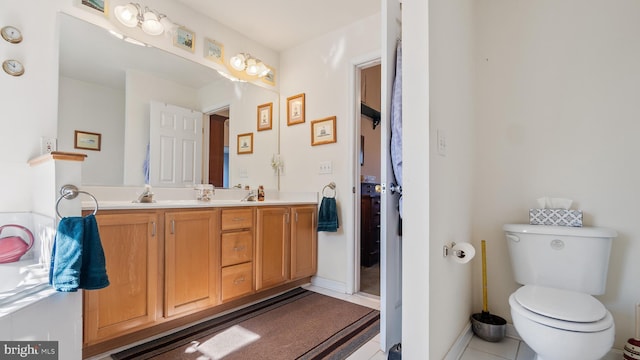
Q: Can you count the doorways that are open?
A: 1